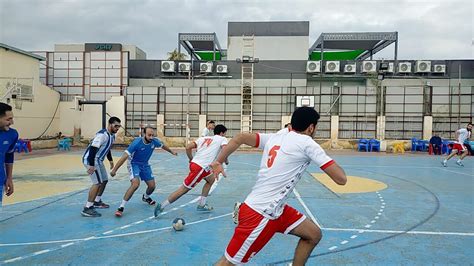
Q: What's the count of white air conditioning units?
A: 12